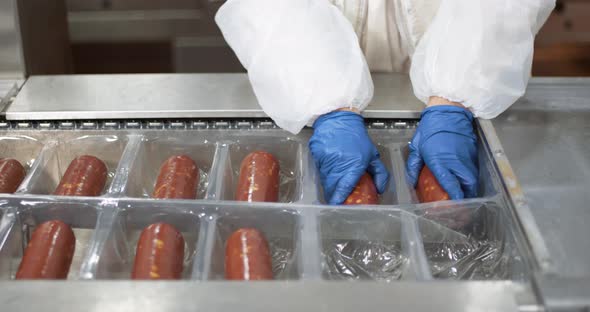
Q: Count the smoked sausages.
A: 9